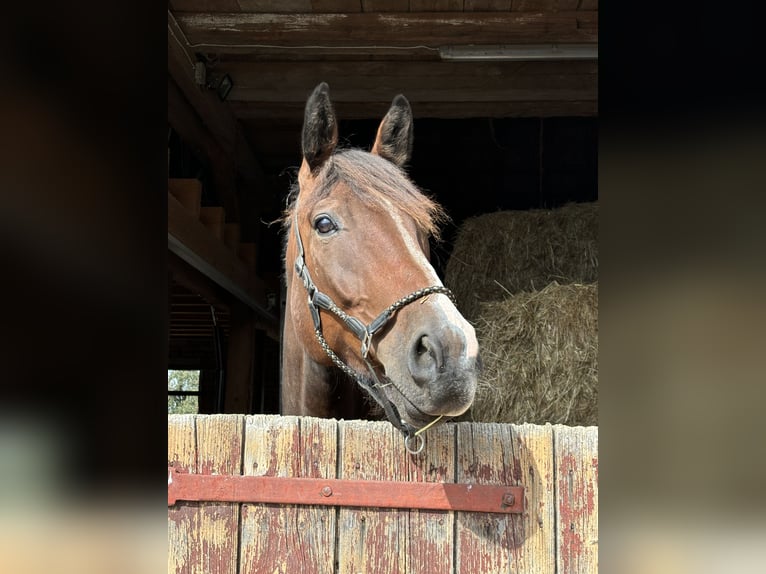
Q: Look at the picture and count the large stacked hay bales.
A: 2